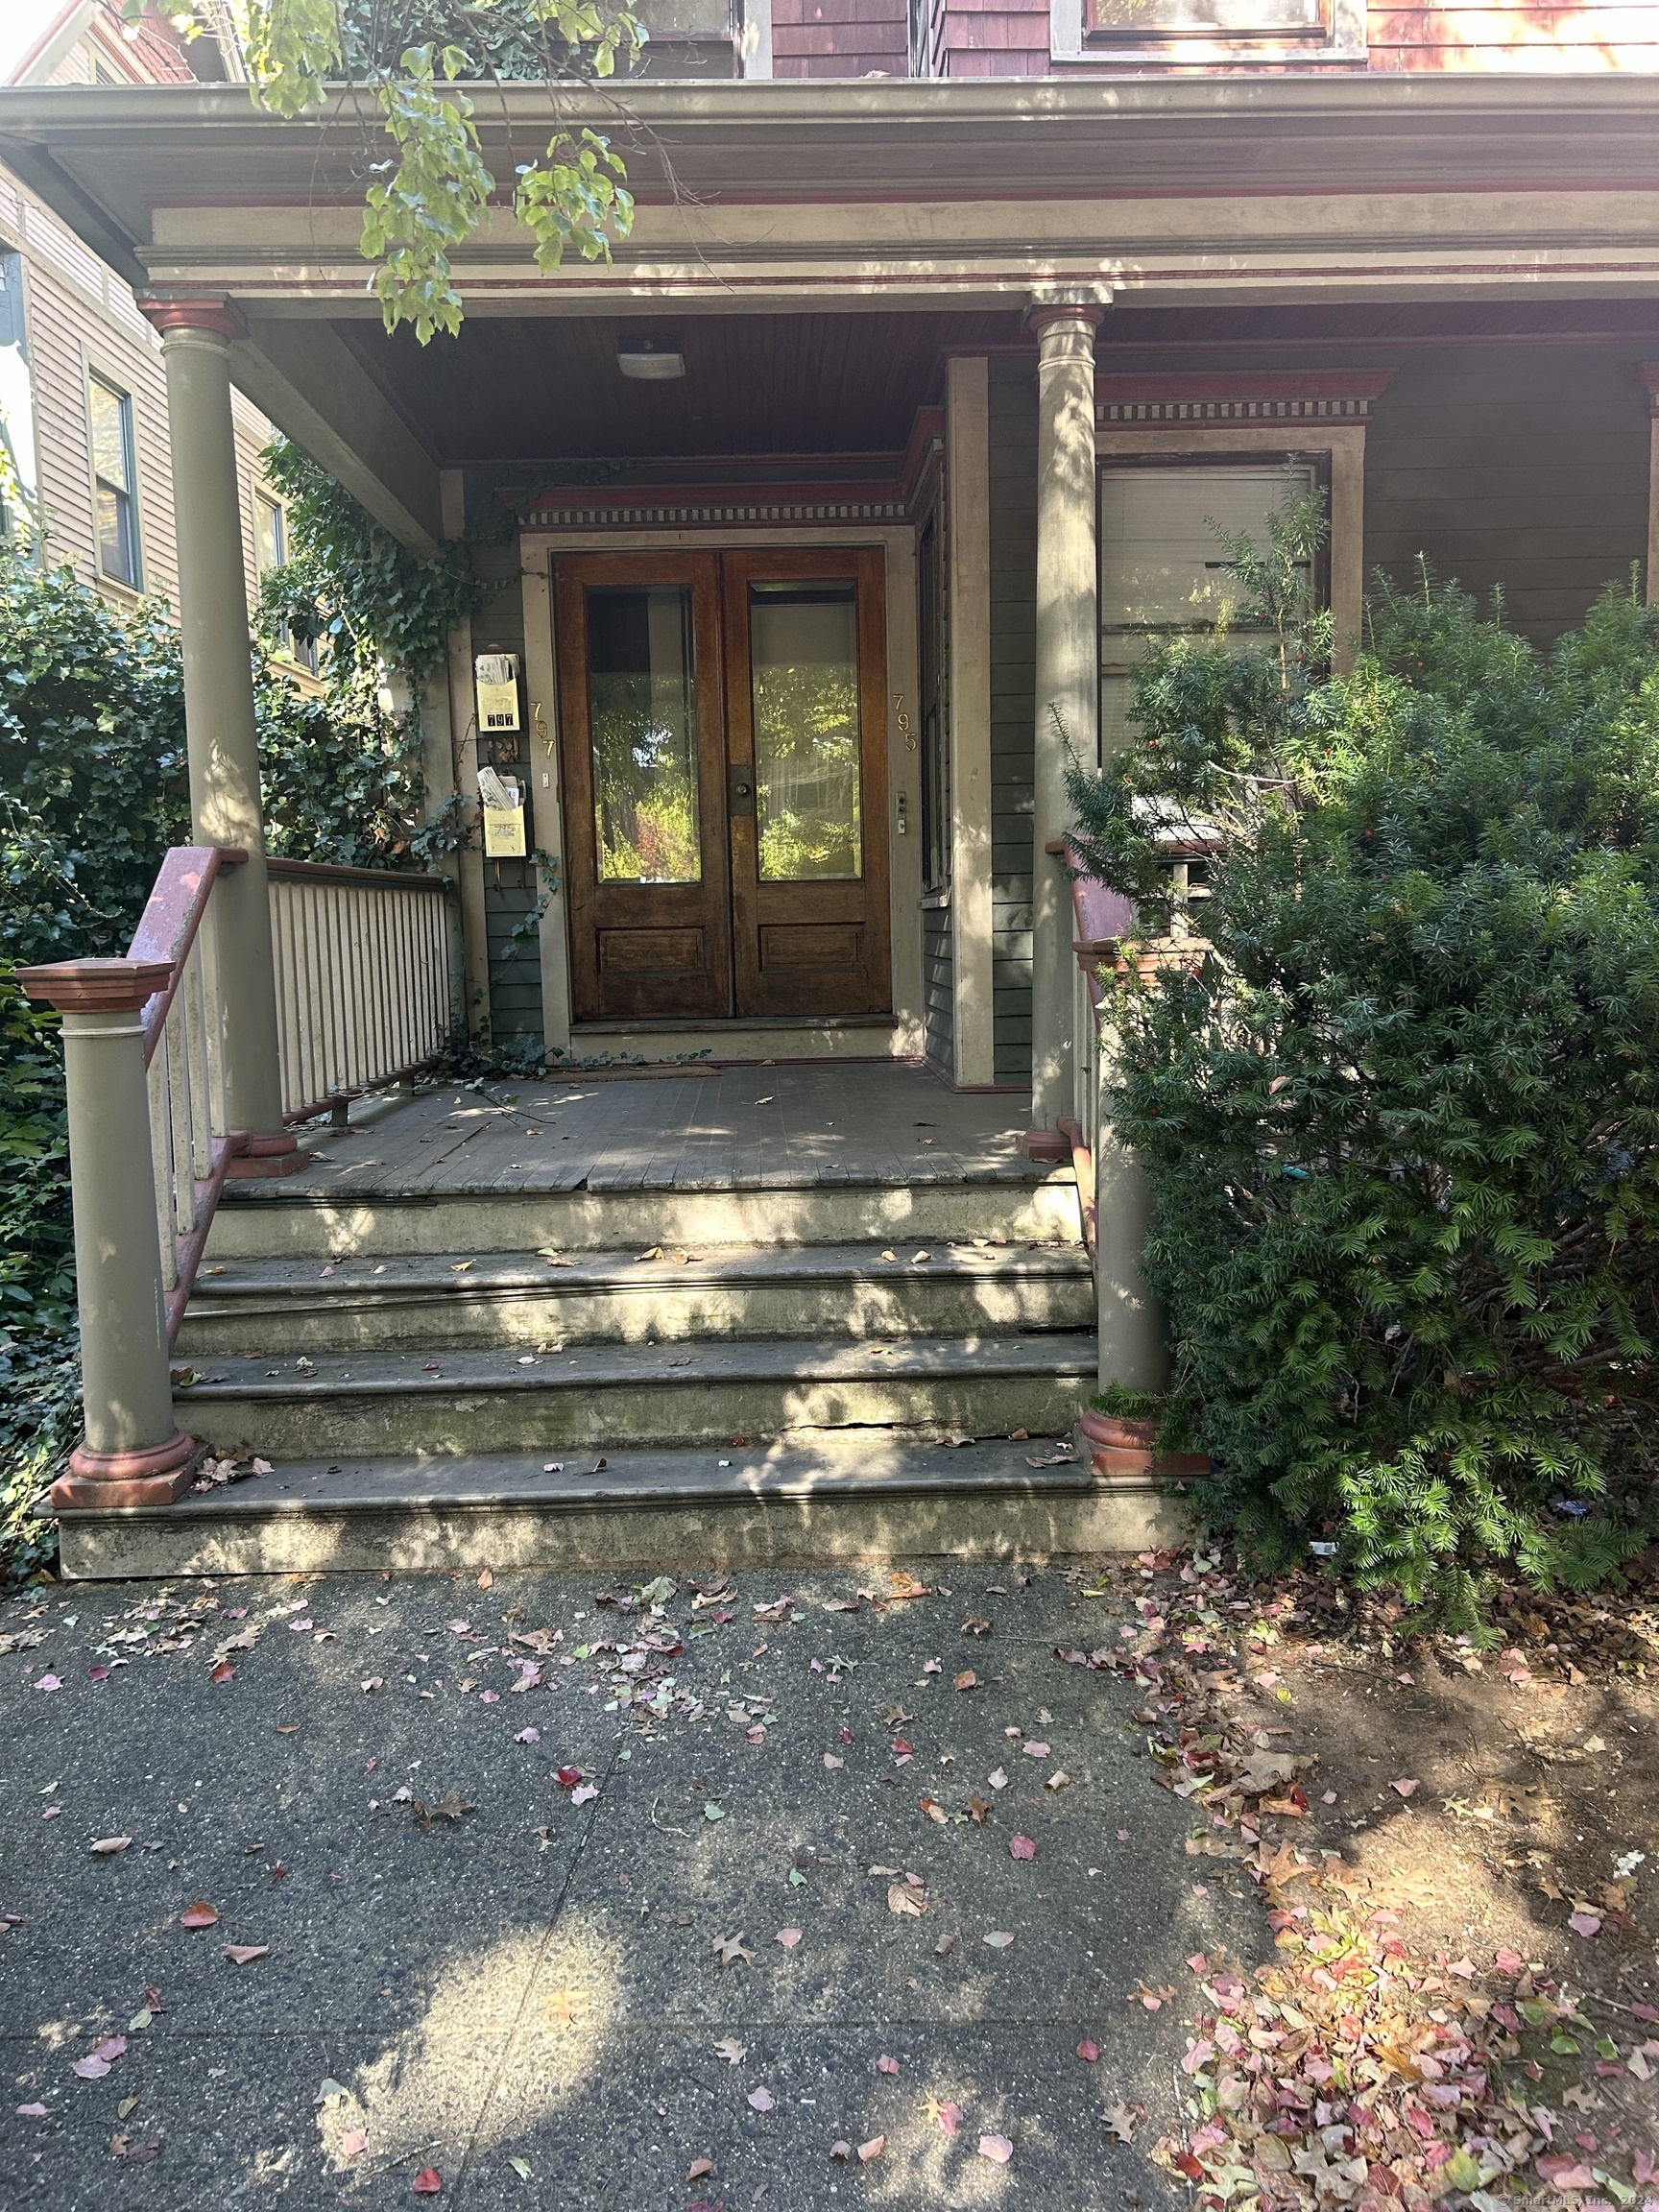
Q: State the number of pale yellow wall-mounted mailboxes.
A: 2